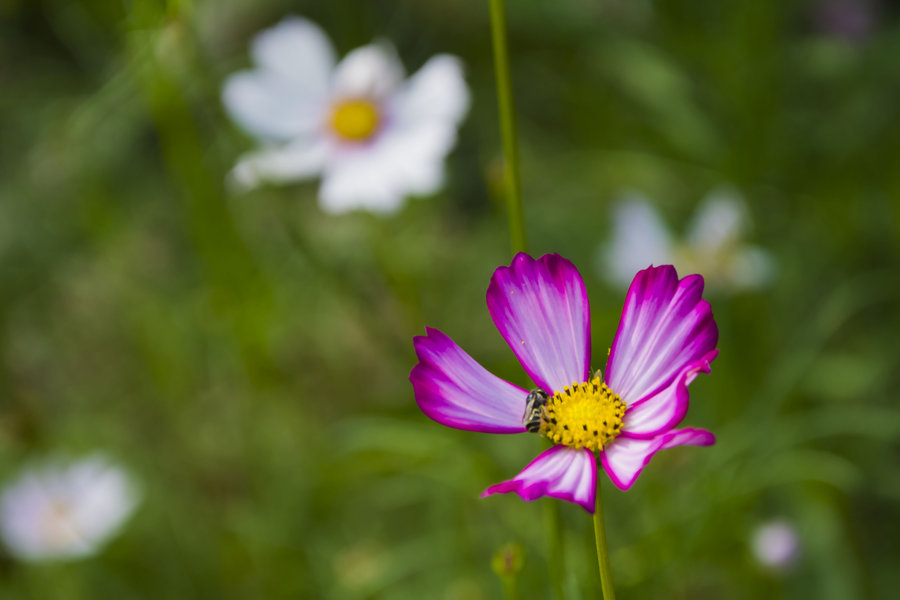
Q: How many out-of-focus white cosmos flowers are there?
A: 3